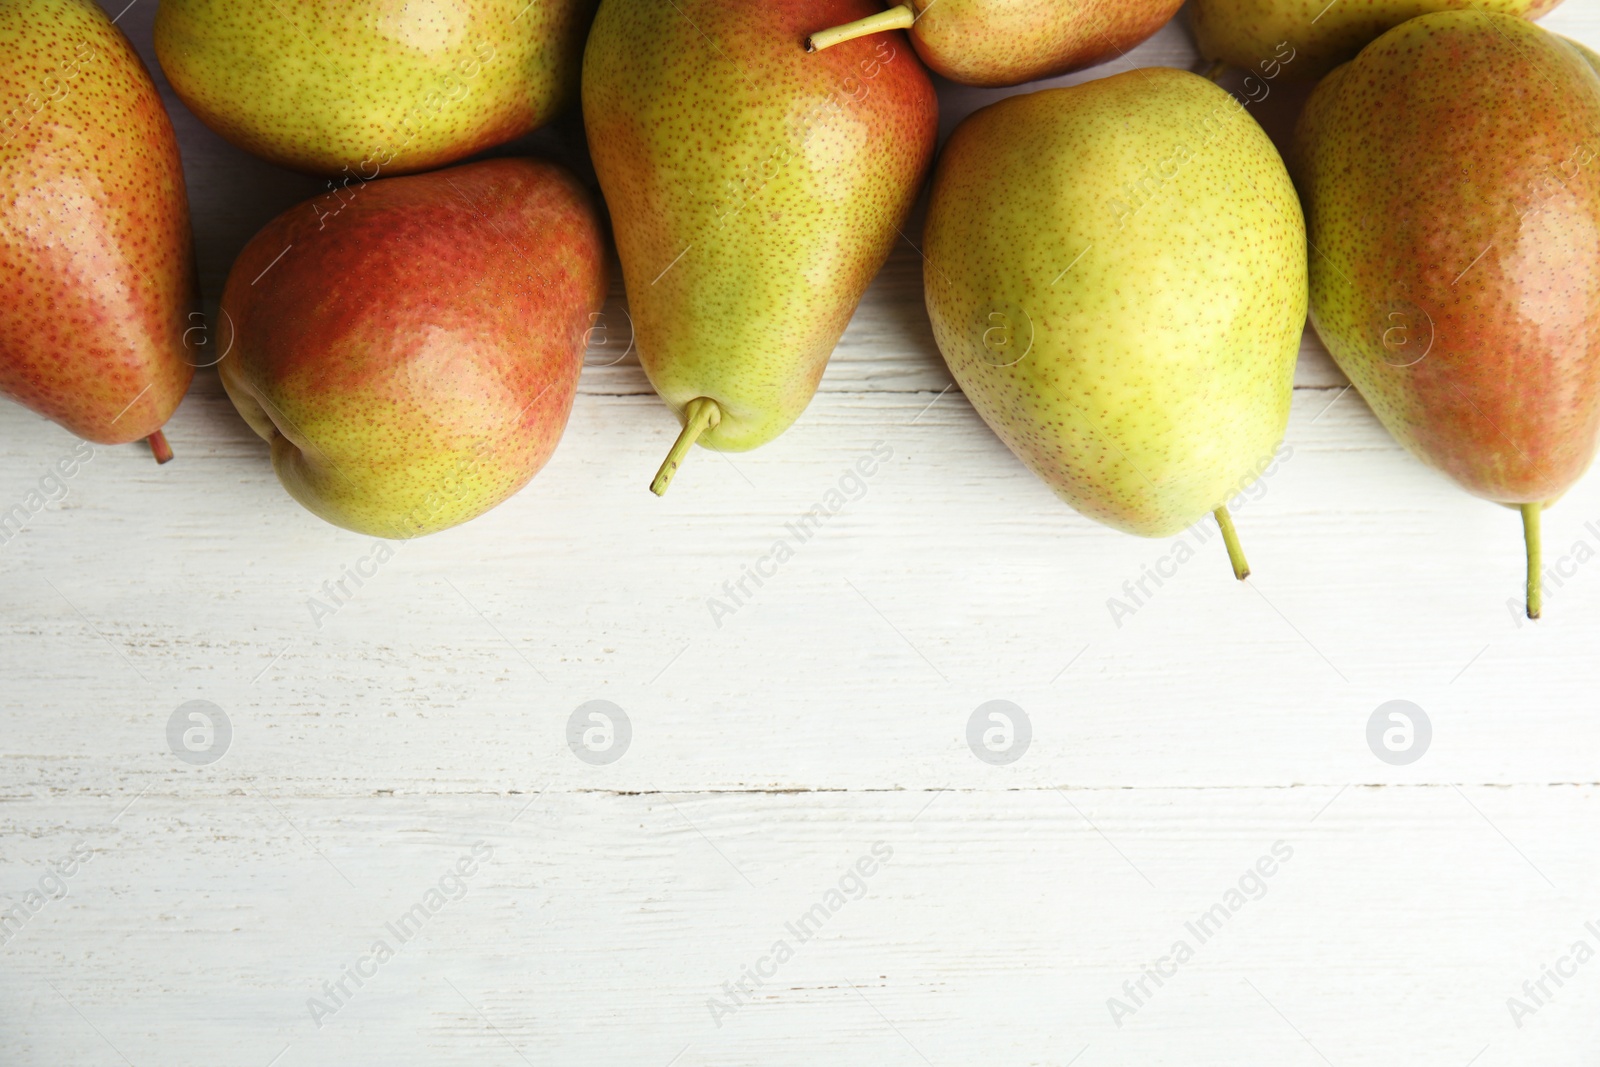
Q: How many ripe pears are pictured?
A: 8